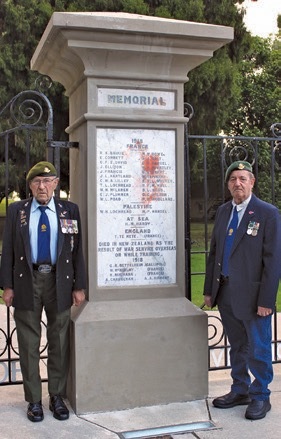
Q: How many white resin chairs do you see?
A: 0